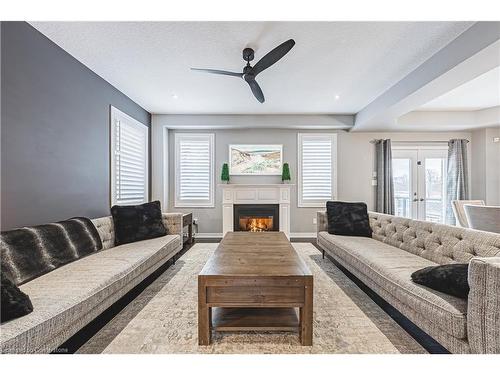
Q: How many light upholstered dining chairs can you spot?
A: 2